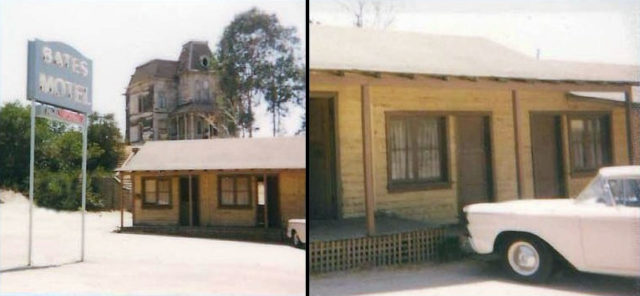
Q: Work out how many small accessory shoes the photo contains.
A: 0